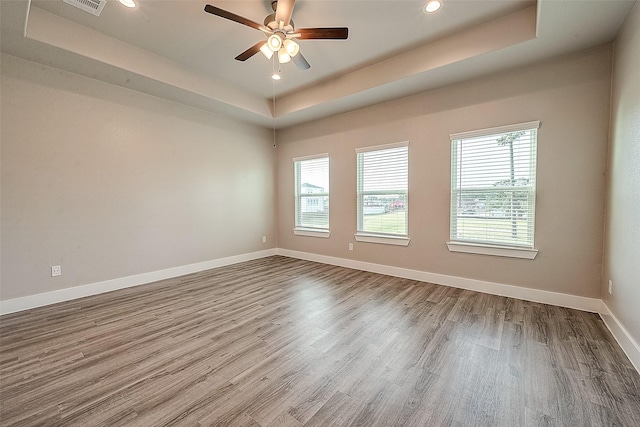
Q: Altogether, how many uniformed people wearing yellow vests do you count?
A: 0